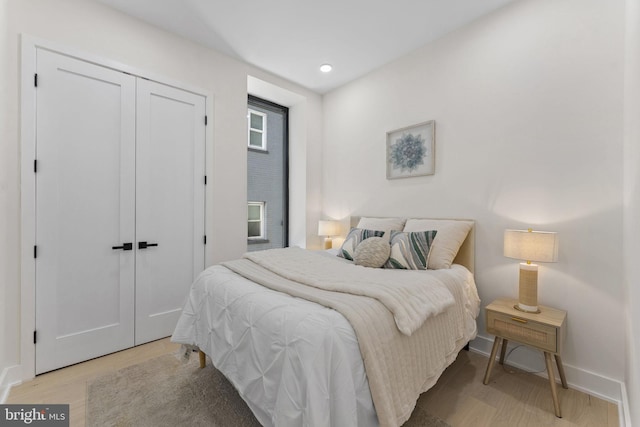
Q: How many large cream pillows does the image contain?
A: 2